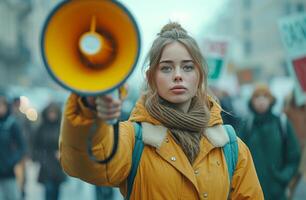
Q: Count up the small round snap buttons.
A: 5